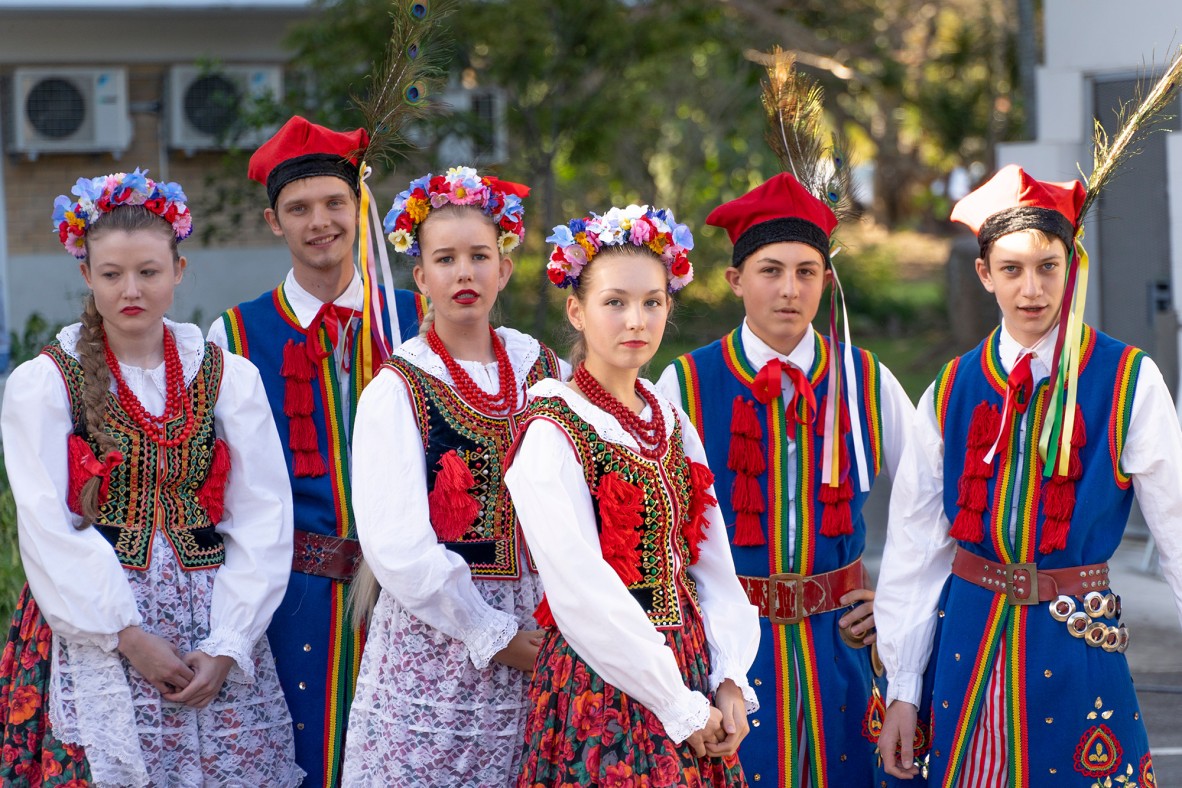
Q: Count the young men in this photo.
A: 3